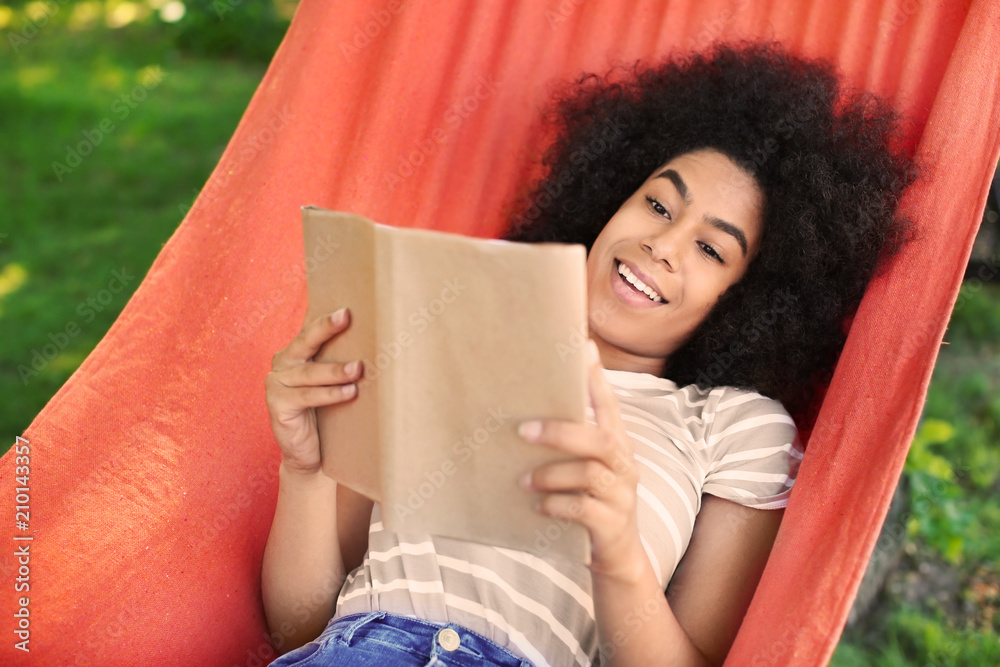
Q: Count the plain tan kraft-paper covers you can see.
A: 1